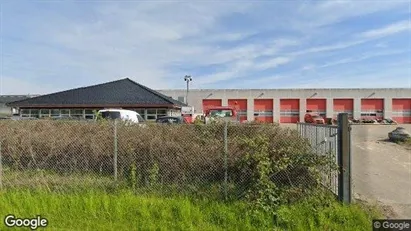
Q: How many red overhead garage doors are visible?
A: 8